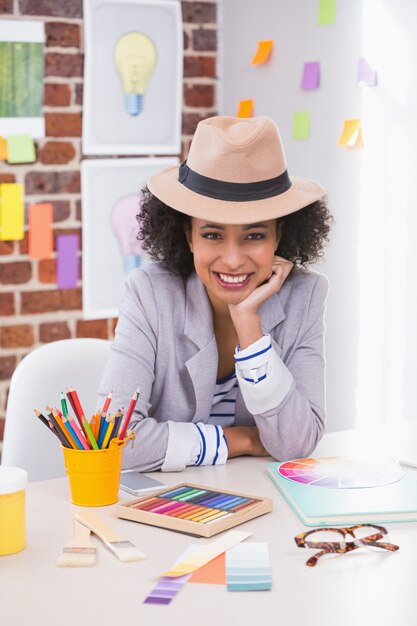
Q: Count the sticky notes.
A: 12